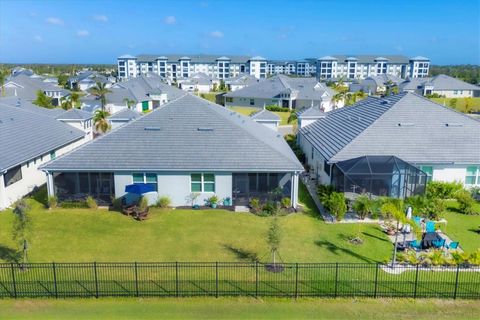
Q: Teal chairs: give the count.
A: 5